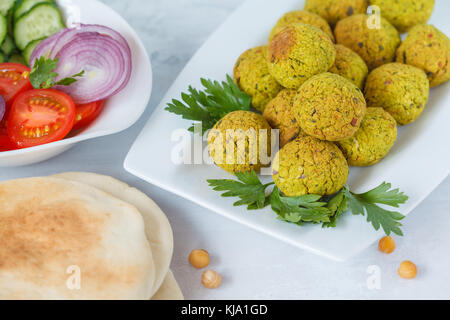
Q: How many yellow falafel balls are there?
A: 14